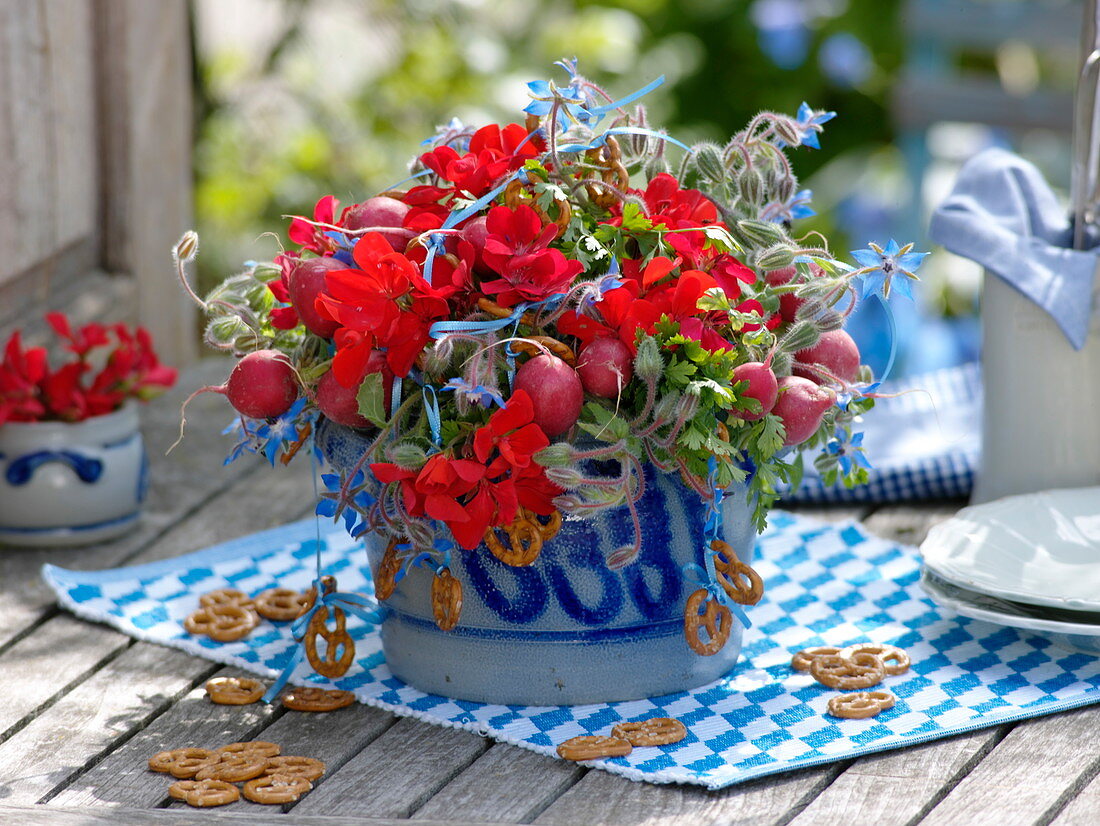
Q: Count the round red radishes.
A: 11